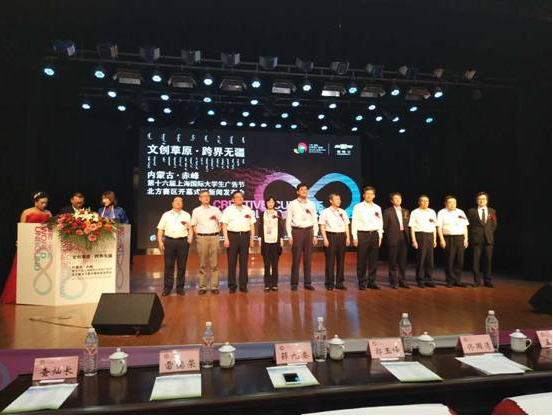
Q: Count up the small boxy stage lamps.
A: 12